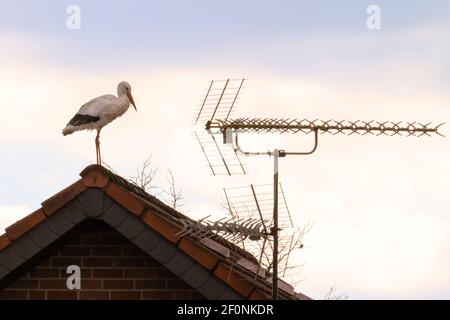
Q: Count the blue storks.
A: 0